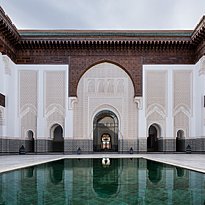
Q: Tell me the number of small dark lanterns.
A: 4